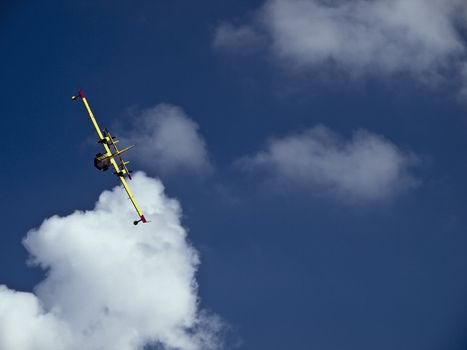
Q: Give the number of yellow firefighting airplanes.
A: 1